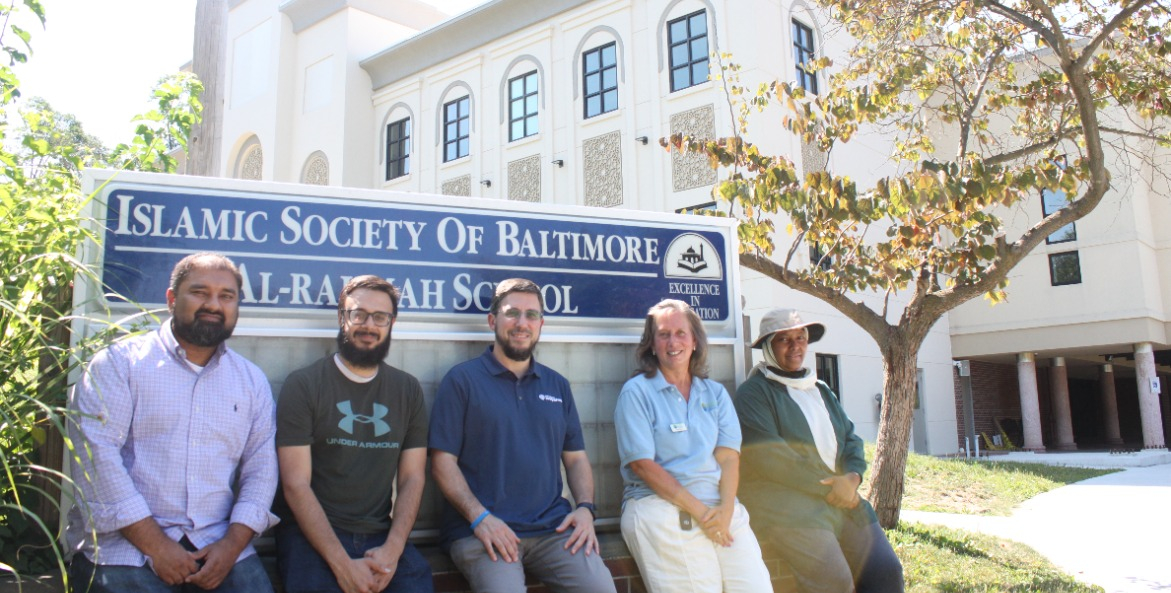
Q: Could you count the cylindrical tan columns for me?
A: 4